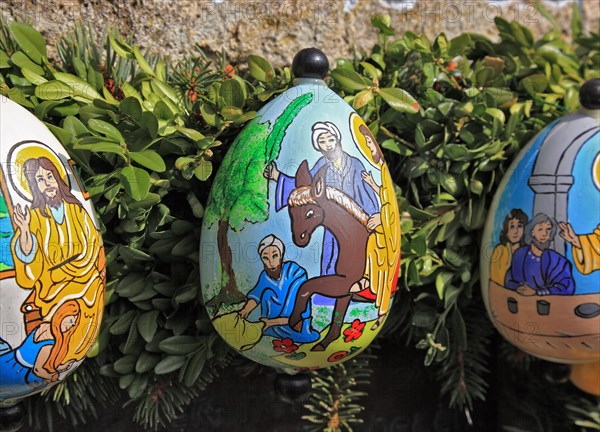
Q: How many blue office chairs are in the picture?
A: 0